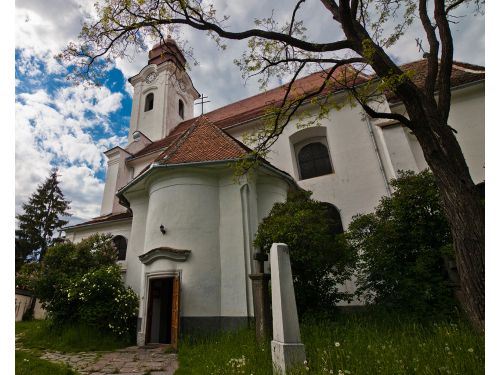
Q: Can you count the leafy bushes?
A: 3